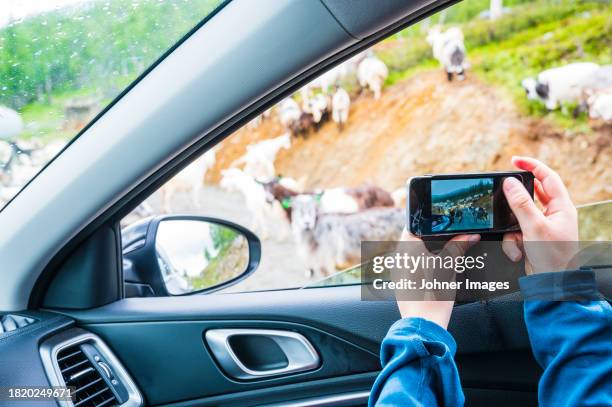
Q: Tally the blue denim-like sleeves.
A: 2